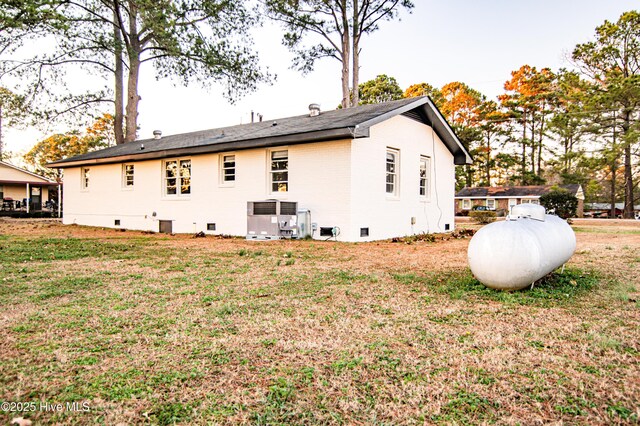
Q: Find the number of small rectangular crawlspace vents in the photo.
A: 5